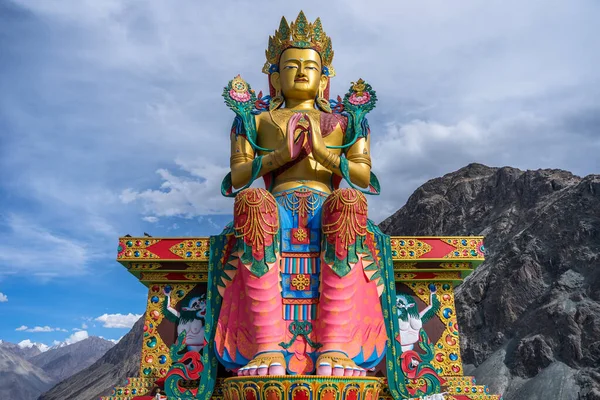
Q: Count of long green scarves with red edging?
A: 2